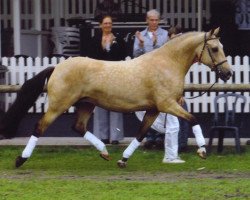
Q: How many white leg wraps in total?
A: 4